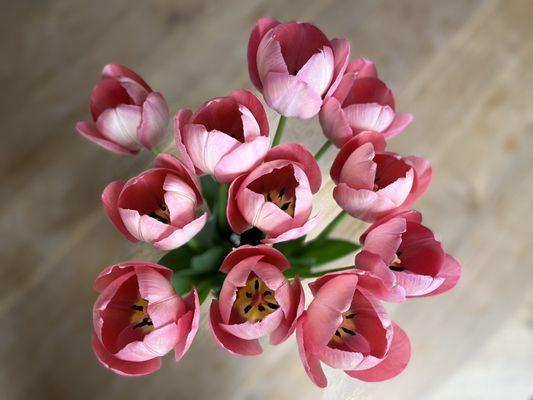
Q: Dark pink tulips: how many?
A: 11